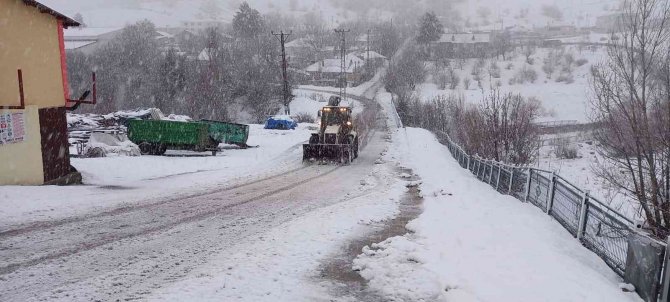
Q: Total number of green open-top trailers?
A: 2